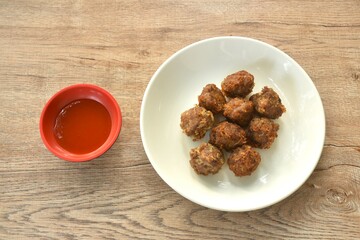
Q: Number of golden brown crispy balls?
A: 9